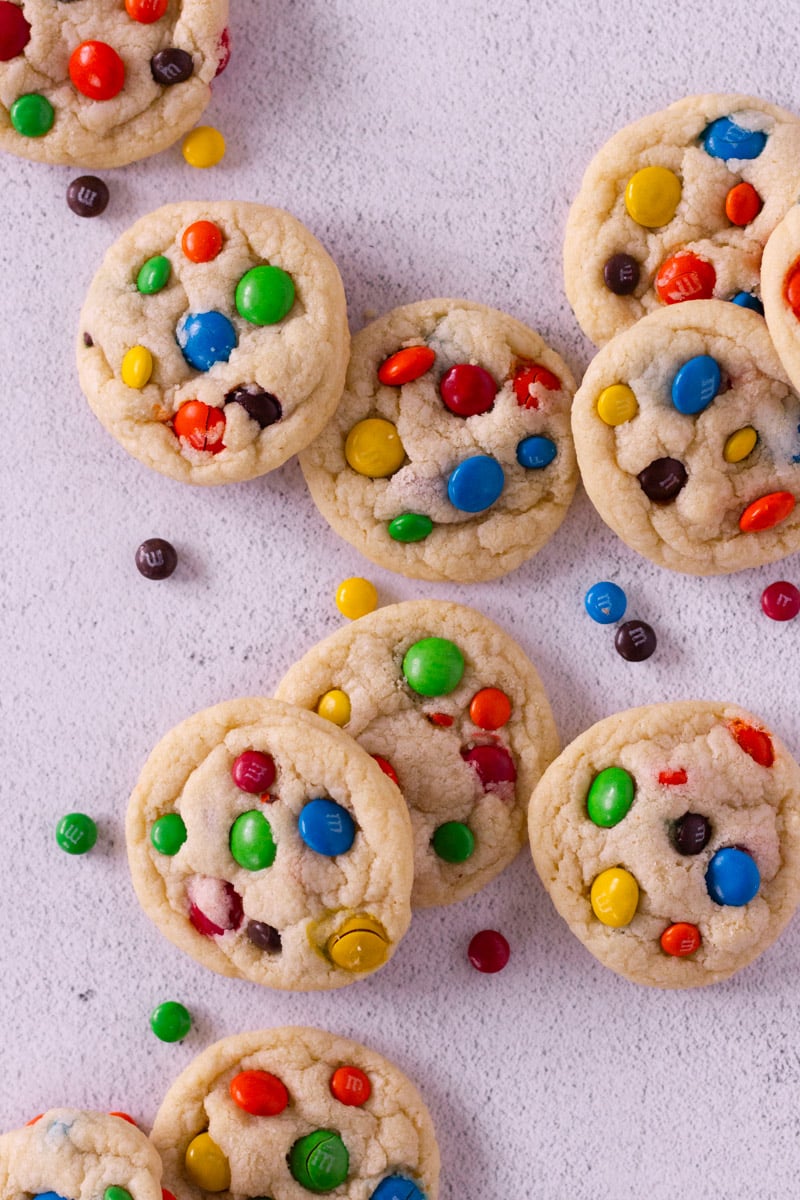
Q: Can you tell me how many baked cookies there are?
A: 11